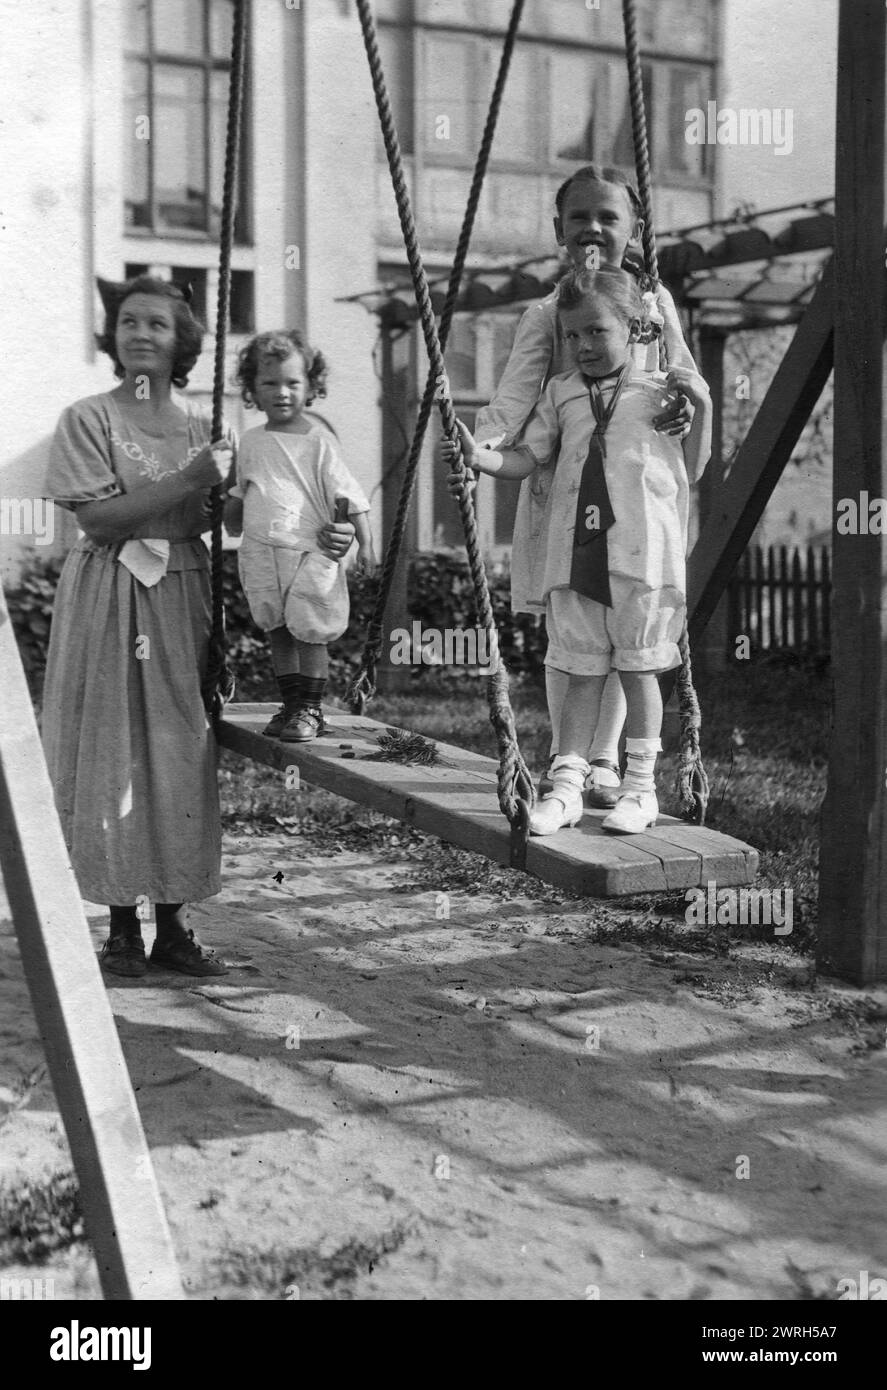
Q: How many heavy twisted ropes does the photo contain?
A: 4